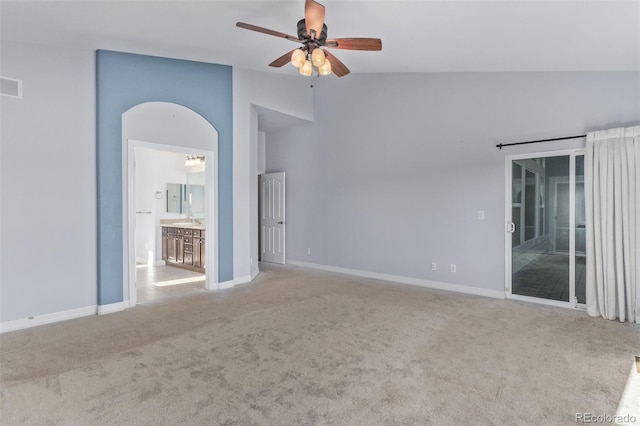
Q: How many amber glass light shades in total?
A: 4